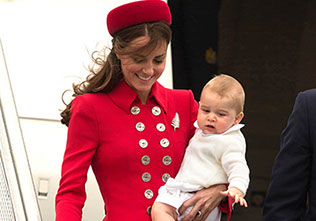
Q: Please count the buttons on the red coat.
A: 12